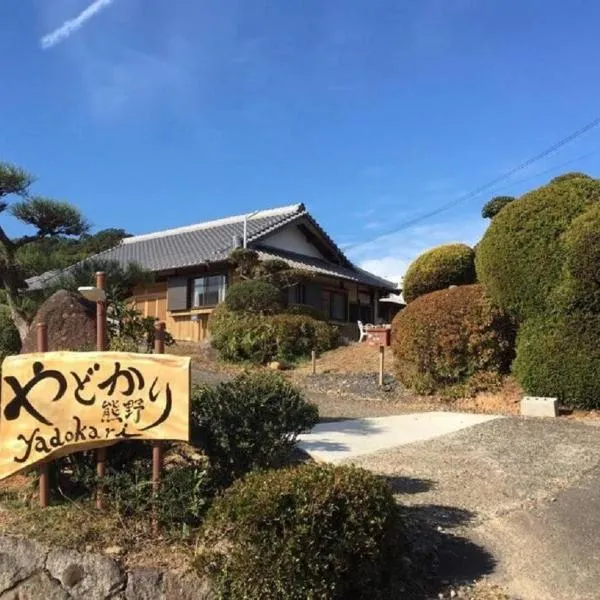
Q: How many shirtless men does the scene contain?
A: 0